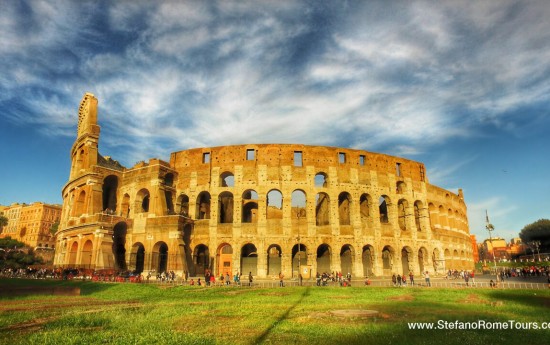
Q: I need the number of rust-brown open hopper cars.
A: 0